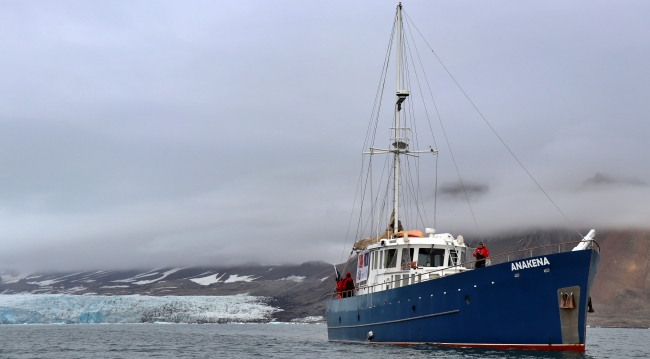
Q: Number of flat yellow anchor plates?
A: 1